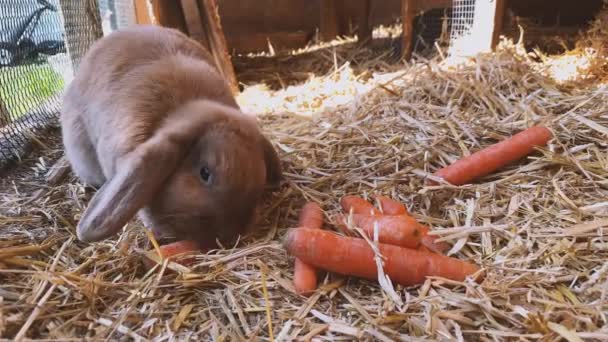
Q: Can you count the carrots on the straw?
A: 7